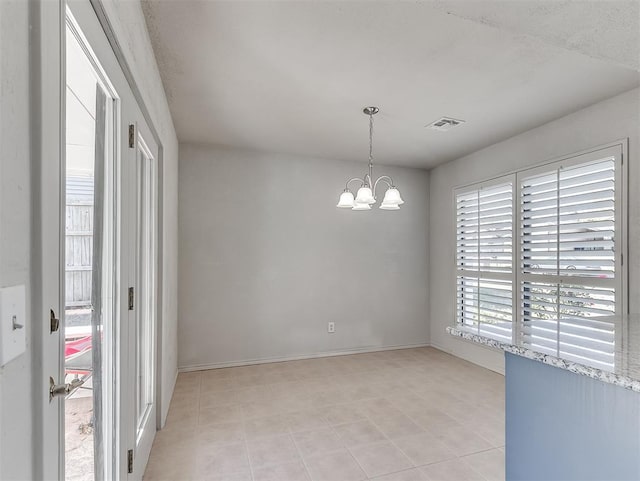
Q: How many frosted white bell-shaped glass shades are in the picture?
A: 5